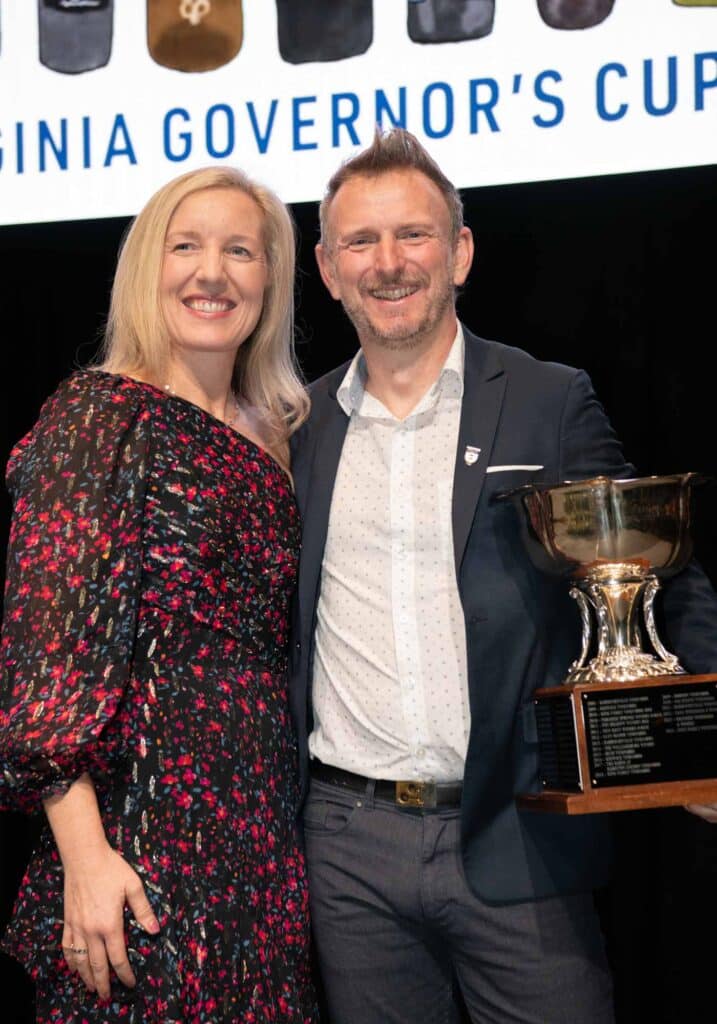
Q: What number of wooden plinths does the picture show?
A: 1